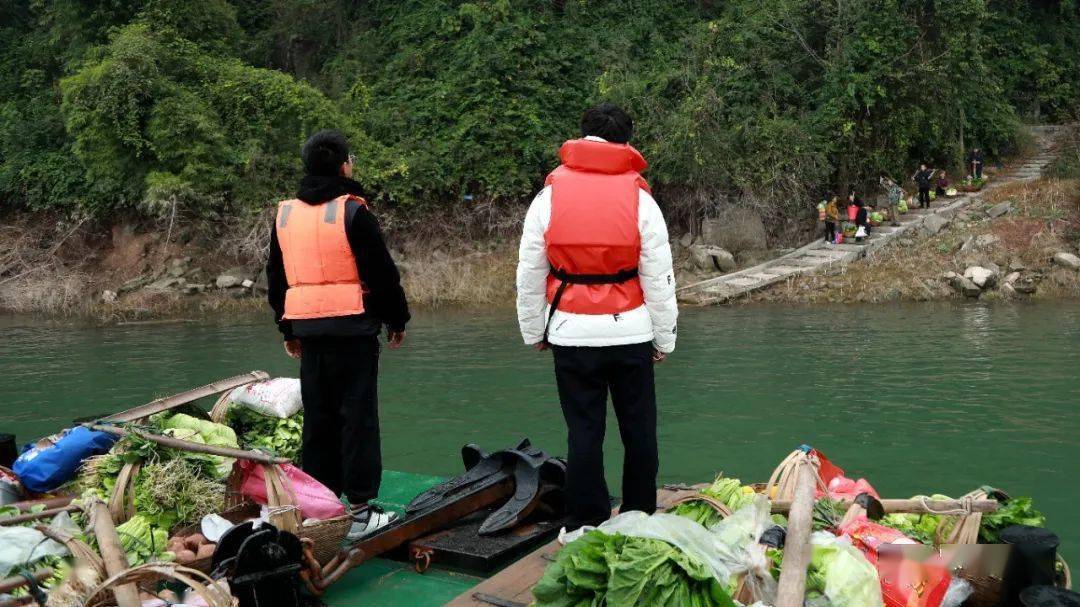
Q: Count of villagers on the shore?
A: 7